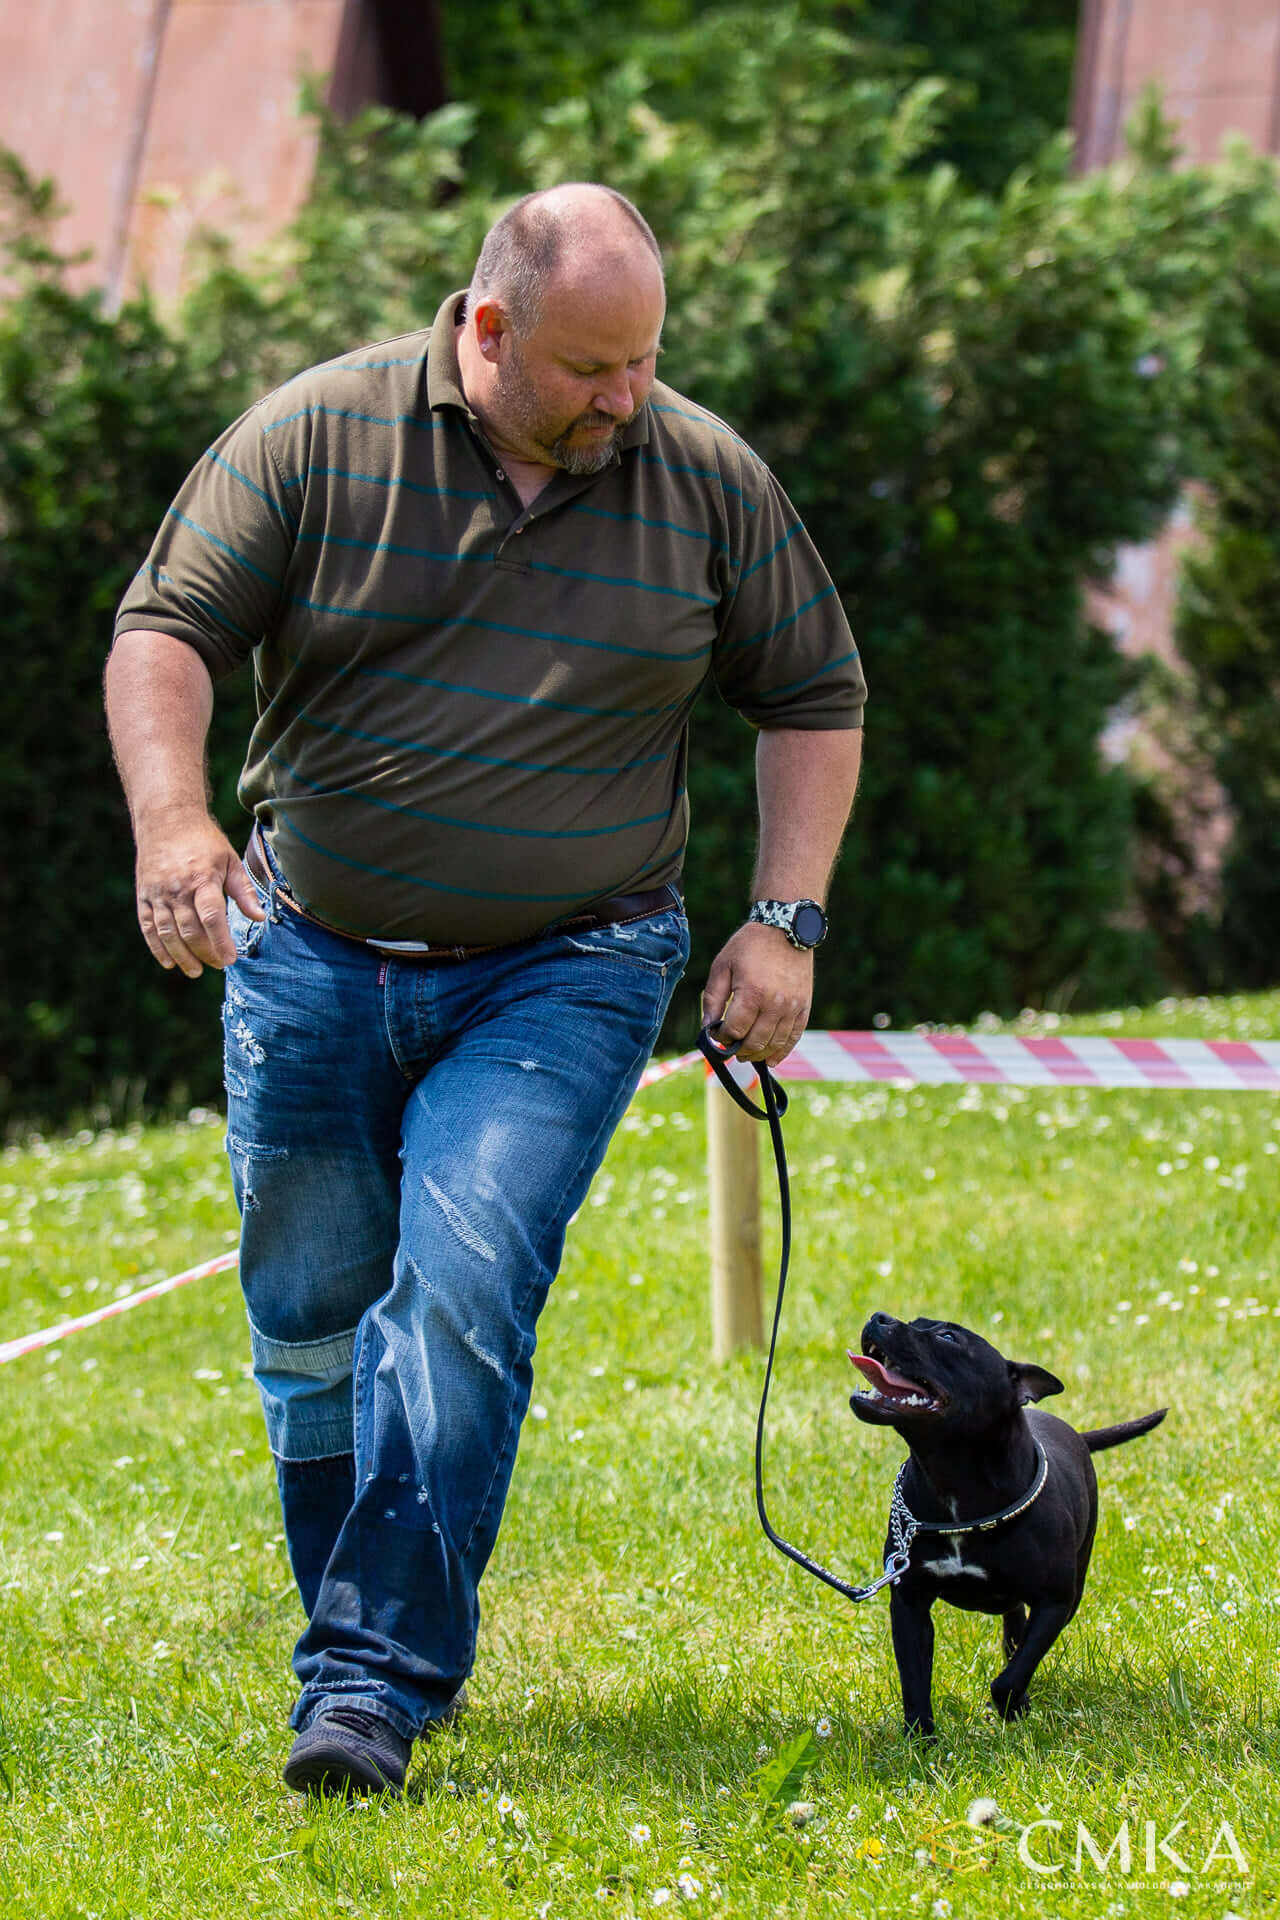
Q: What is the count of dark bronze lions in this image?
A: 0